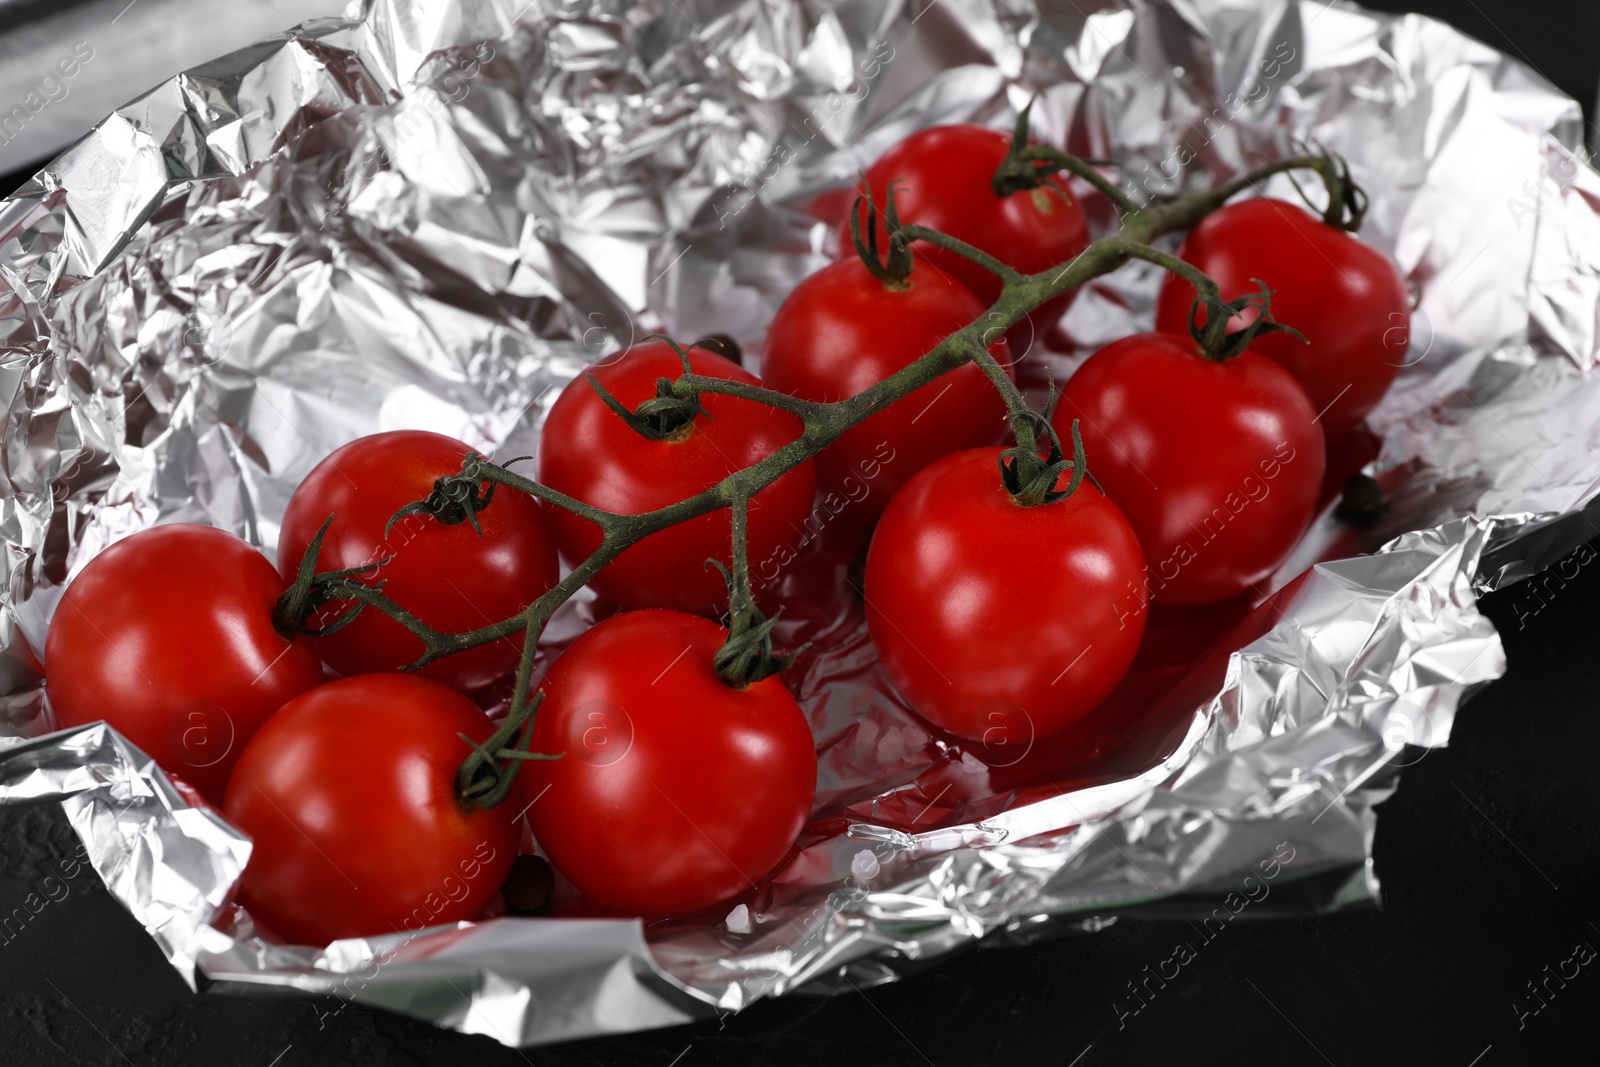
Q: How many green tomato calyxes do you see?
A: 10